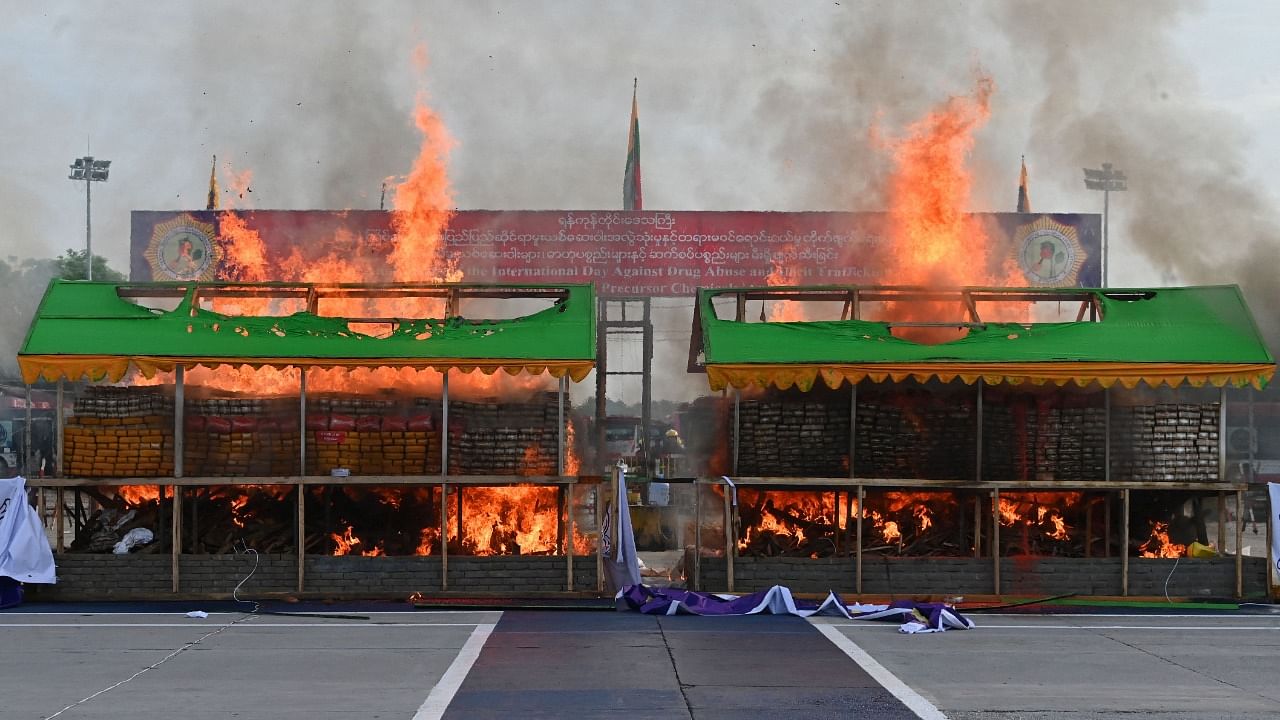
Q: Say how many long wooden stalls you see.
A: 2